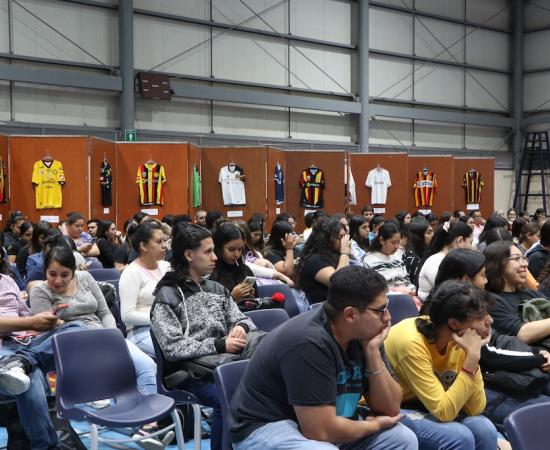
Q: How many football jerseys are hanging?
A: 12